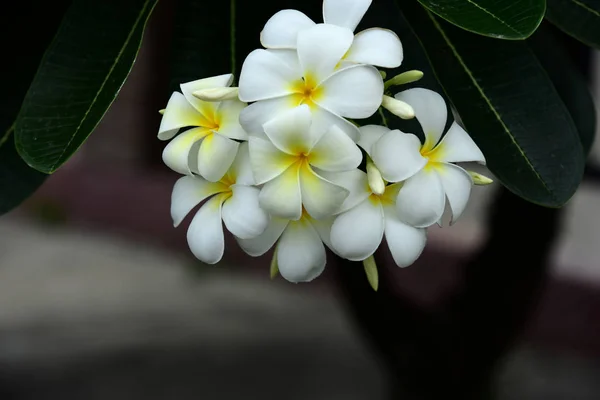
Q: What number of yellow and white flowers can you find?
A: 8